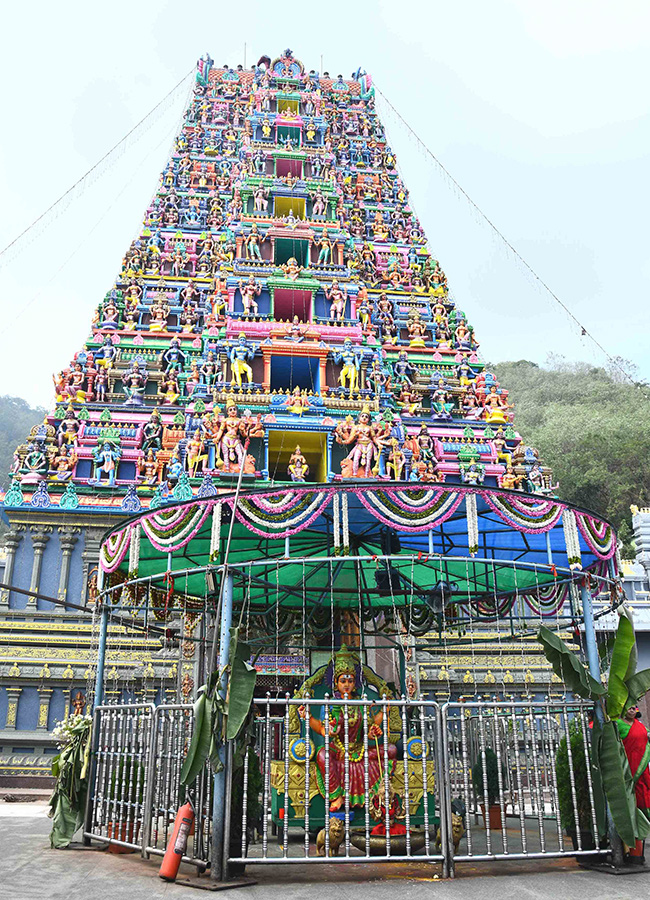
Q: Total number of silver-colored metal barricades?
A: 4